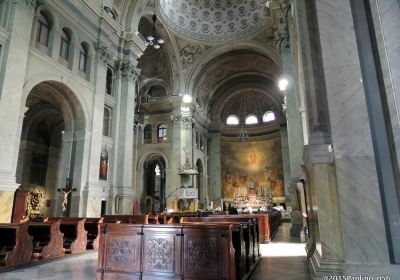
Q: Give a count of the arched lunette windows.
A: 3